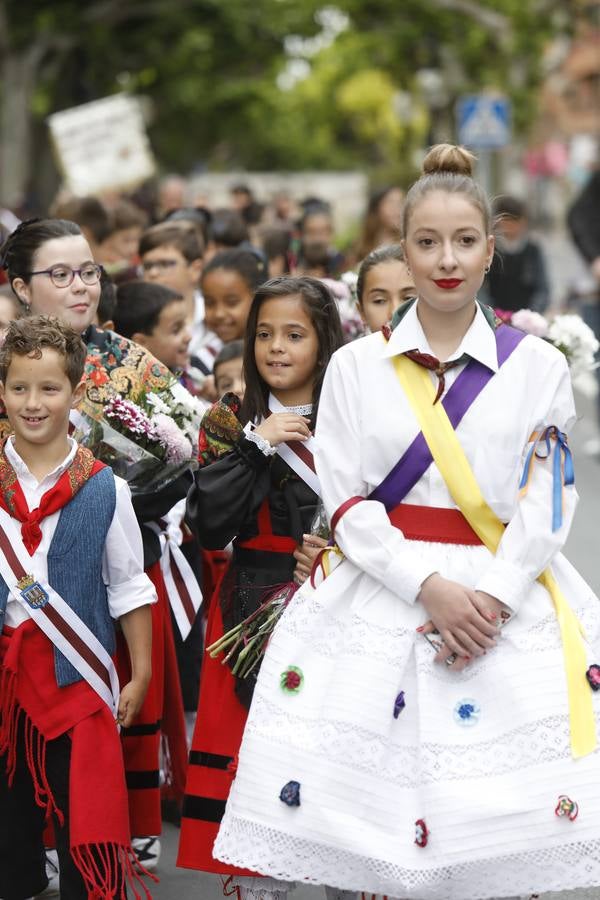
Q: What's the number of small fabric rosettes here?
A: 7